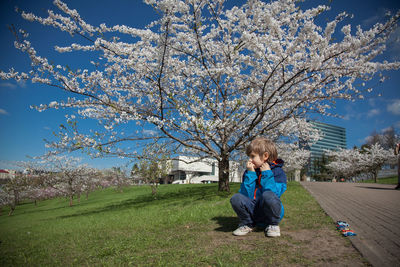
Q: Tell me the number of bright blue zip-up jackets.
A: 1